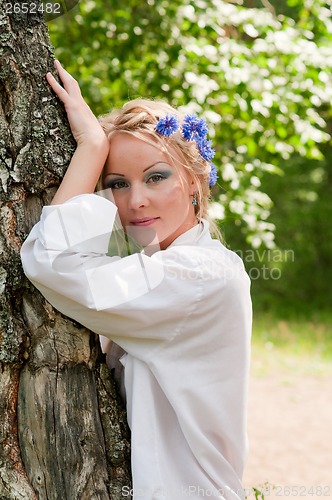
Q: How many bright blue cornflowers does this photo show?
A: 4